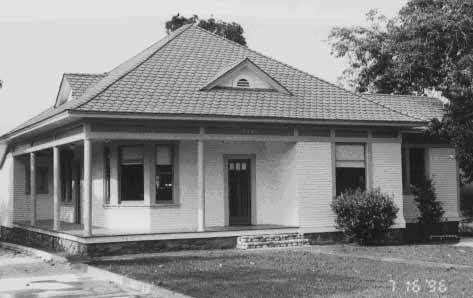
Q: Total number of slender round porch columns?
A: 4